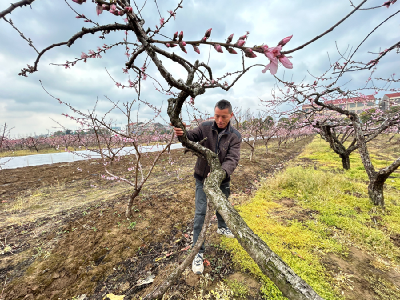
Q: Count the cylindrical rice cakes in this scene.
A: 0